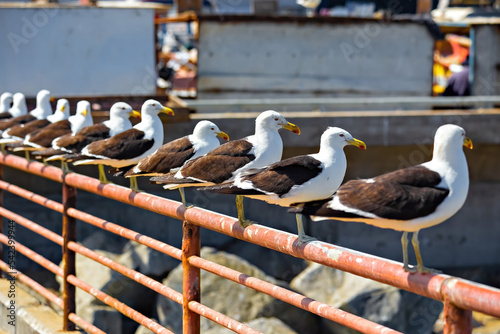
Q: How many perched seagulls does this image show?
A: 11